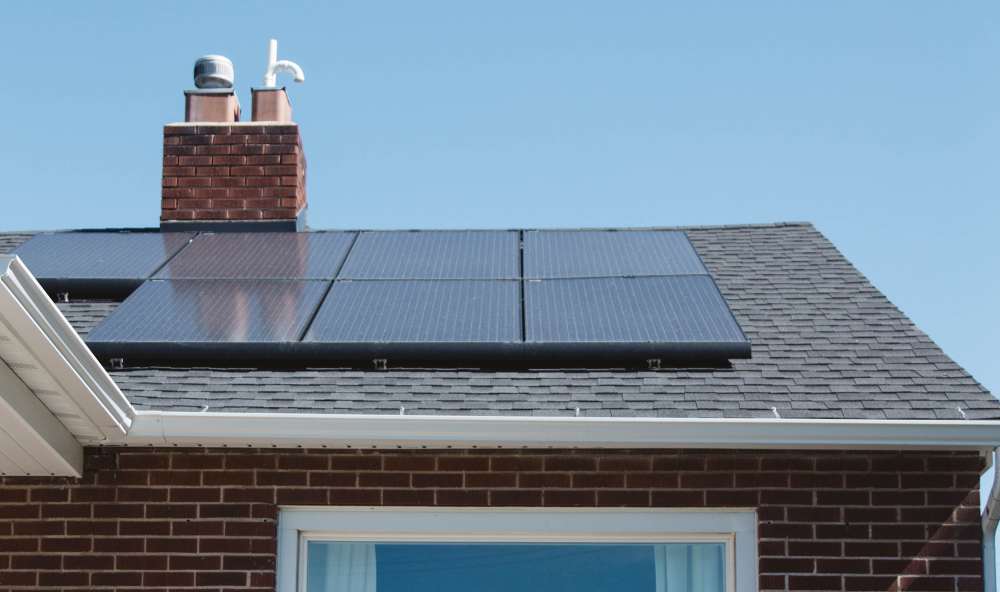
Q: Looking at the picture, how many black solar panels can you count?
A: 7